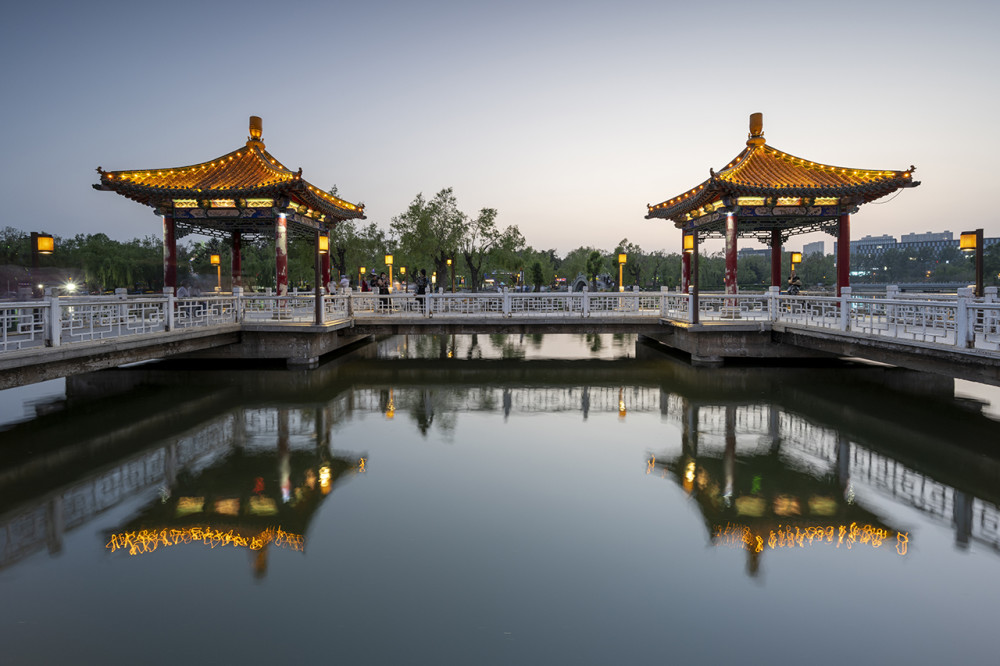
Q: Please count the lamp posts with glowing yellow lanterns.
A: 11